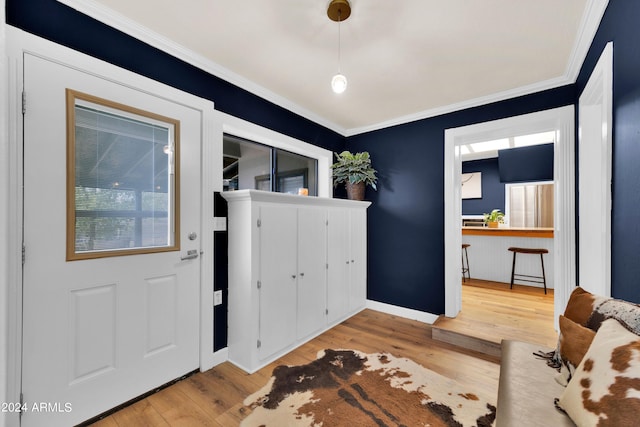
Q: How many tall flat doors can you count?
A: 4